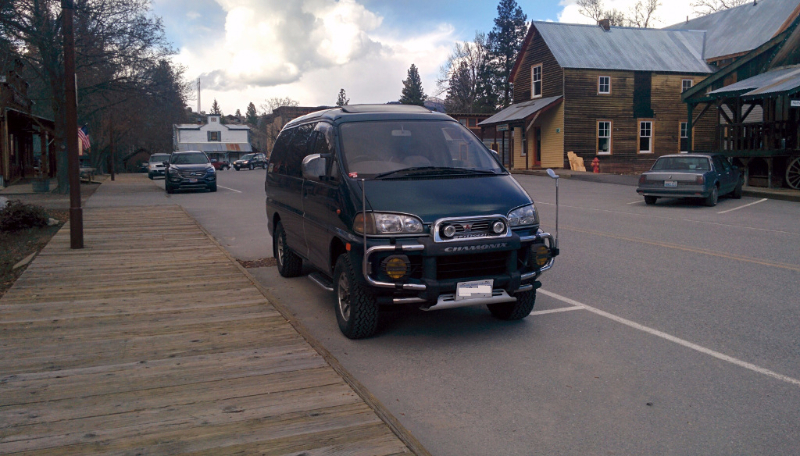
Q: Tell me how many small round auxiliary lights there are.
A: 2